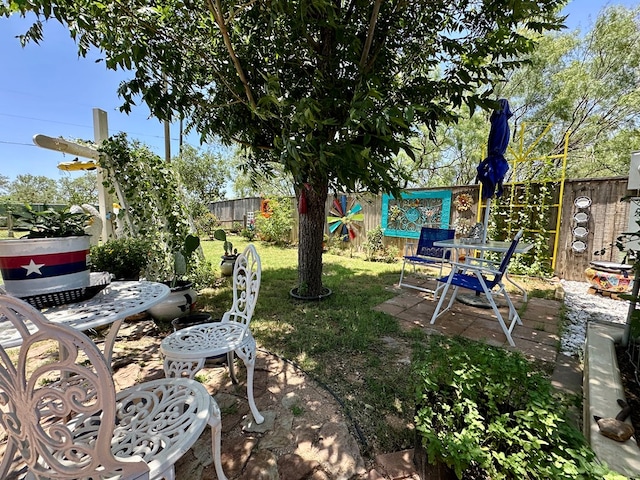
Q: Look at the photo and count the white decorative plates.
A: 4